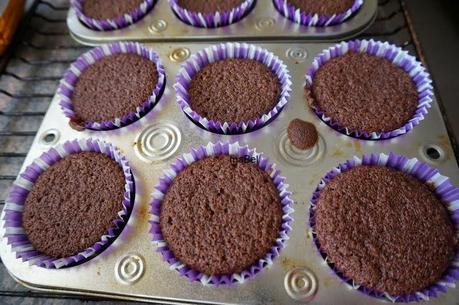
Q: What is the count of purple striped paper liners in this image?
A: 9